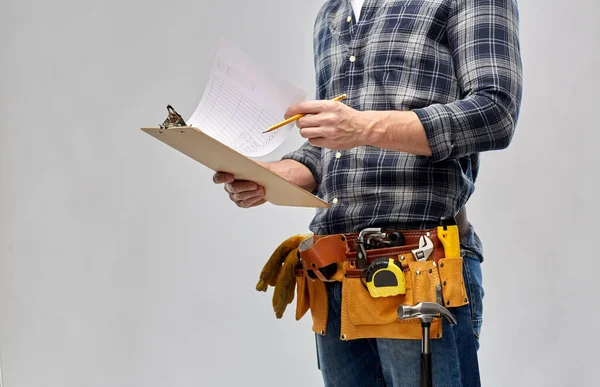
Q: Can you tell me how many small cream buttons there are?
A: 4